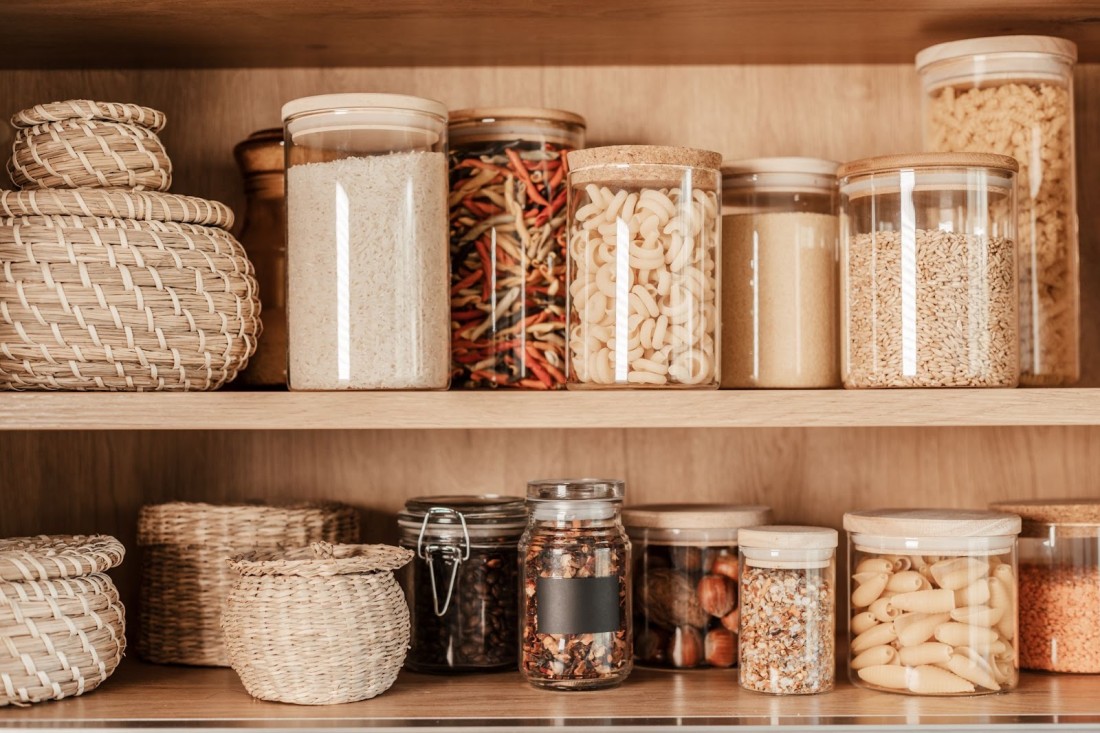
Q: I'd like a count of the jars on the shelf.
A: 12